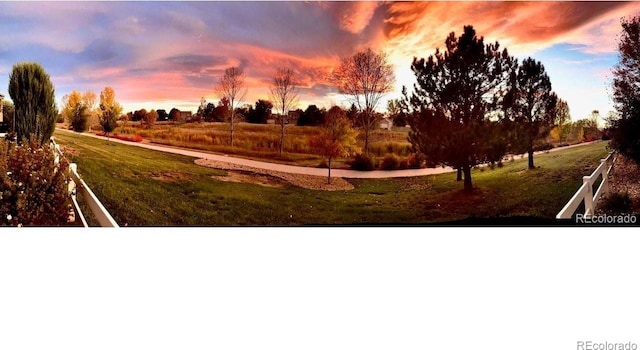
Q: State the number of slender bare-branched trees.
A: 3